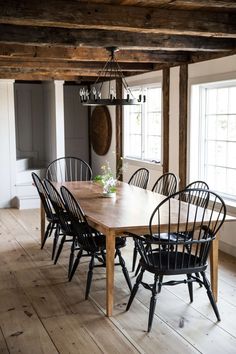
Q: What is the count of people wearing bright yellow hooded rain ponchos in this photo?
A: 0